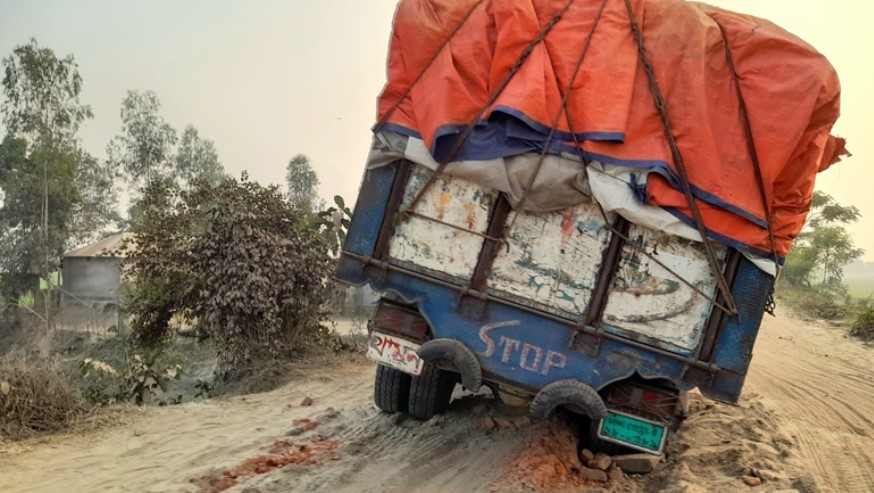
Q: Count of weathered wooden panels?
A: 3